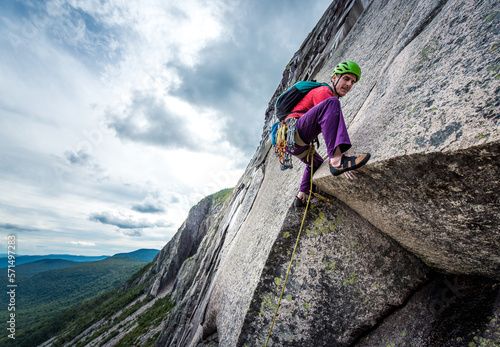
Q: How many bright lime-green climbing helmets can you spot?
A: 1